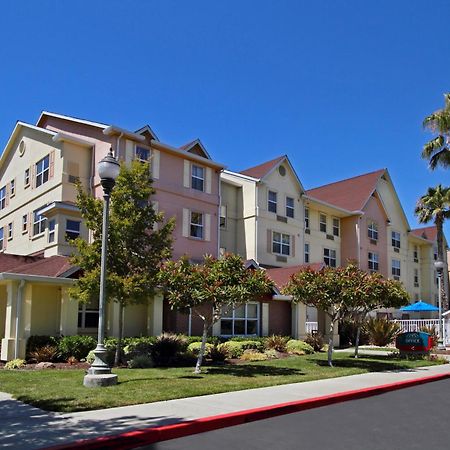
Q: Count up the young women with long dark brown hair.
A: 0